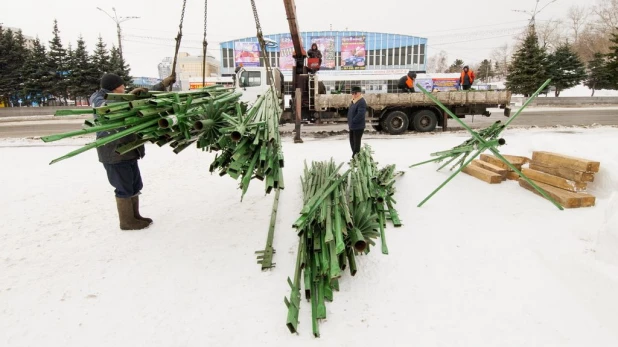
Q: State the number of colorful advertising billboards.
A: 4